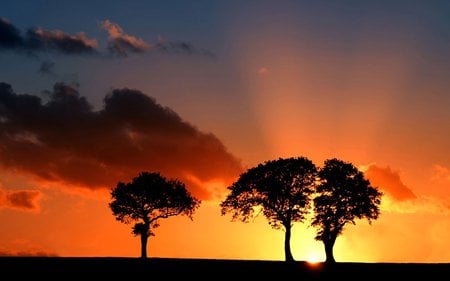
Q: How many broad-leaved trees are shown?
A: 3